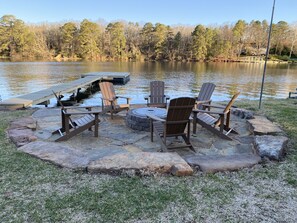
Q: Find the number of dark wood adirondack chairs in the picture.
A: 6